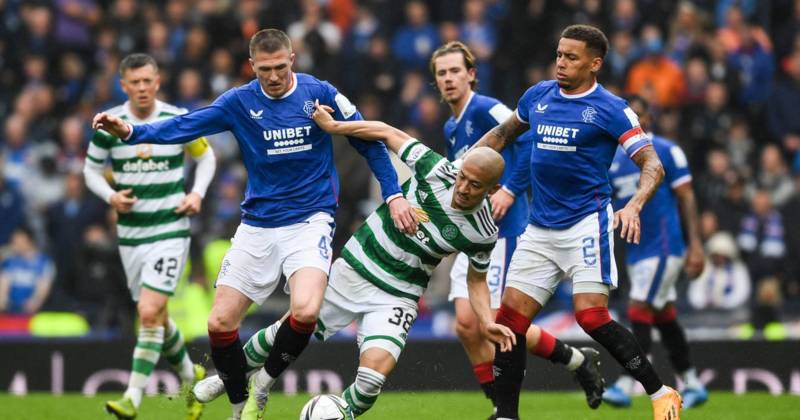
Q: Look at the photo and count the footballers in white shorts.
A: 6